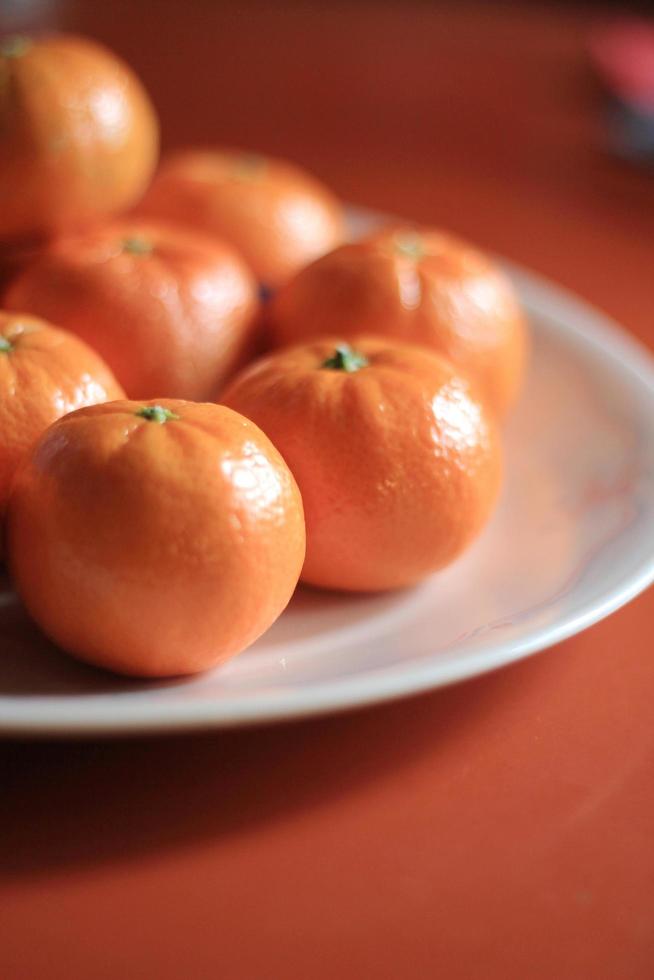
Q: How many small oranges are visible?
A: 7